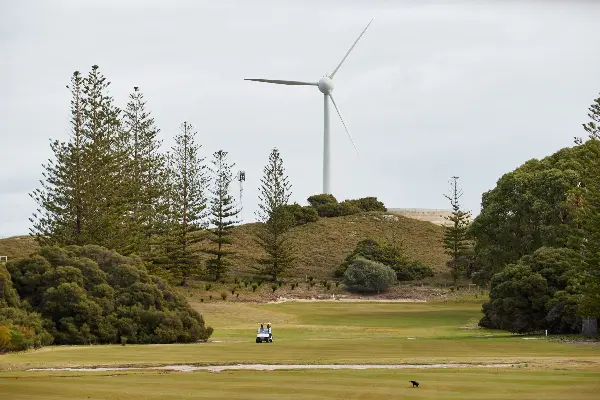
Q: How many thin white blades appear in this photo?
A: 3